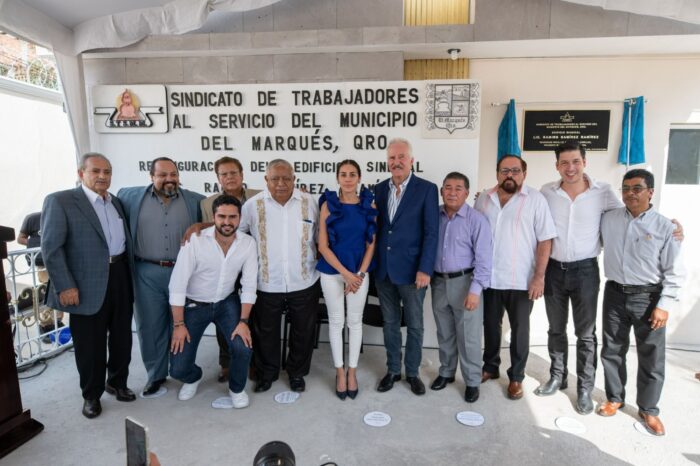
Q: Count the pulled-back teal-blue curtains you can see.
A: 2